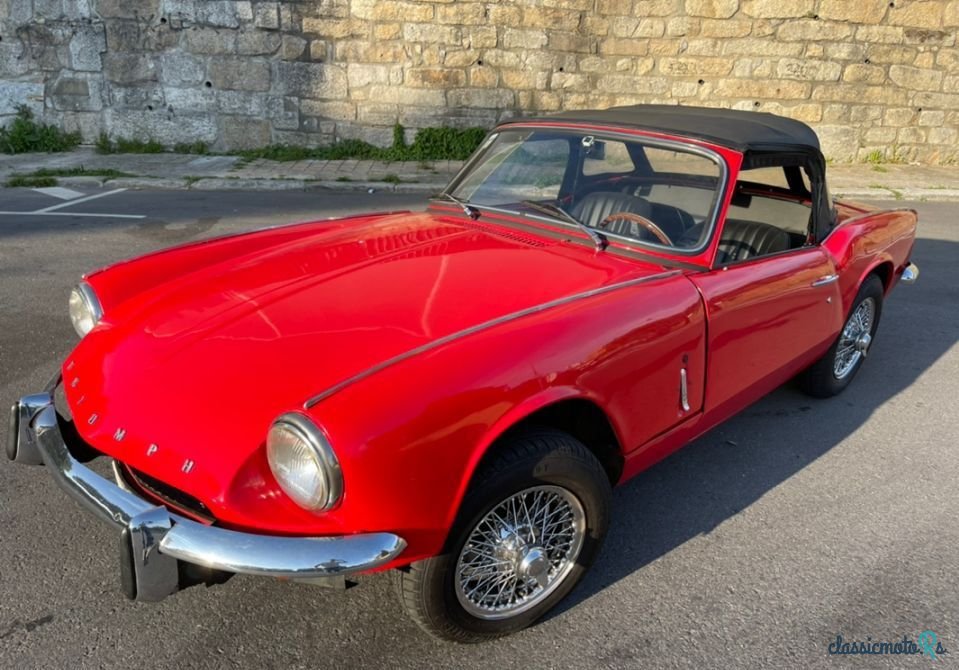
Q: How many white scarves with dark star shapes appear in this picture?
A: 0